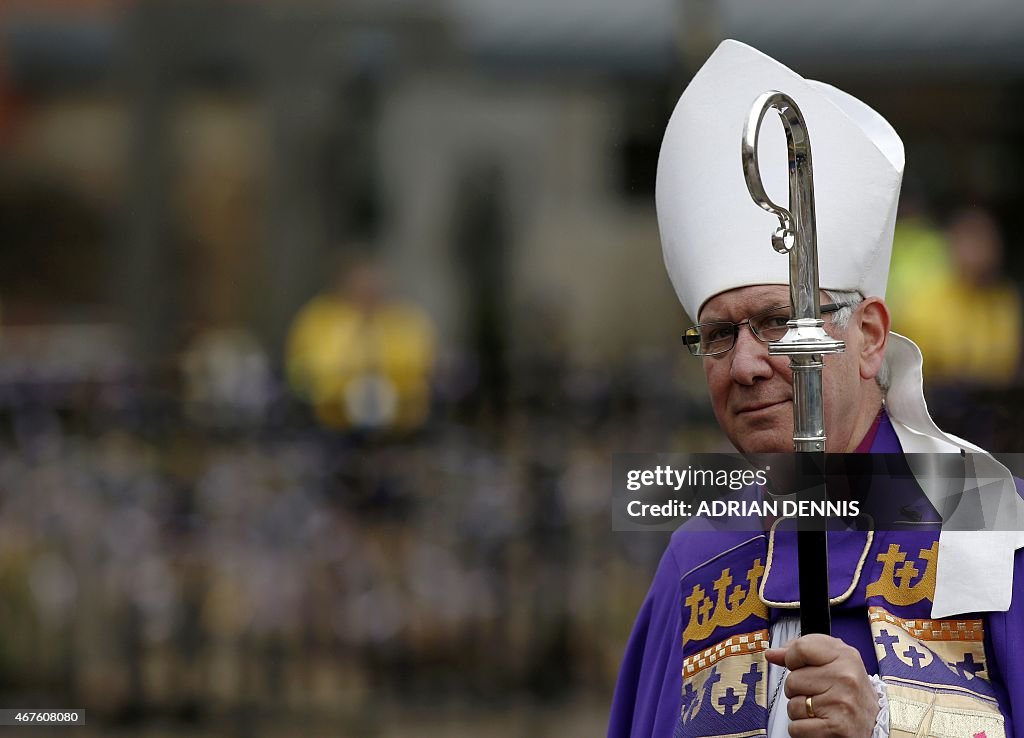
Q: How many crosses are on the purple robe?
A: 15